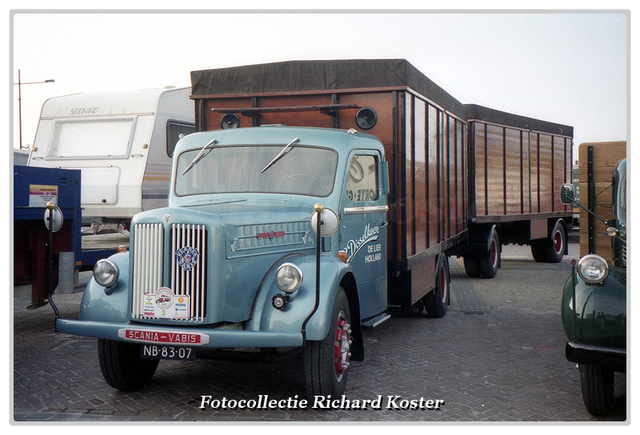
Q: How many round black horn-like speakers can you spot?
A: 2